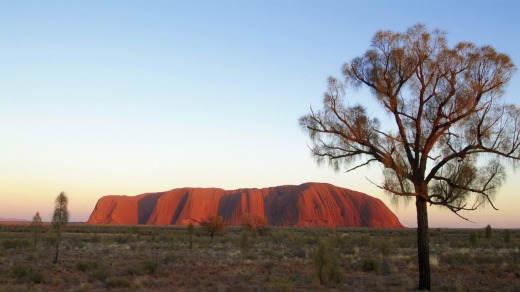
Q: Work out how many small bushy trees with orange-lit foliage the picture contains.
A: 2